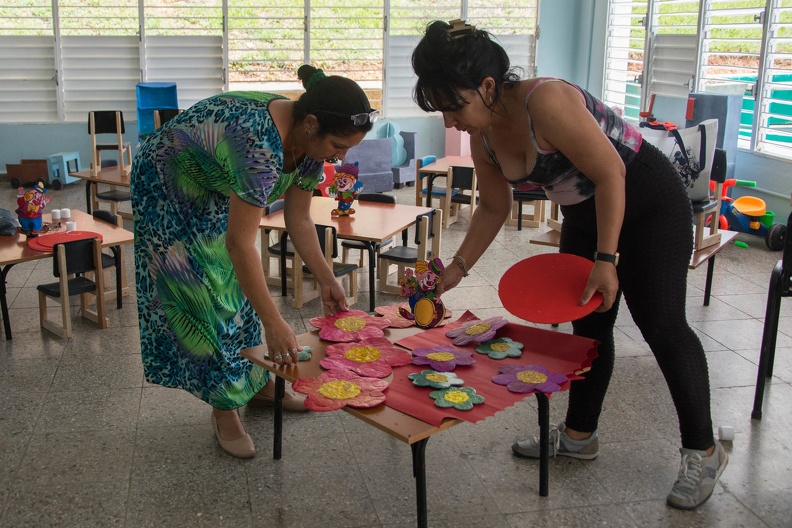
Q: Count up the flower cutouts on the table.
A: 11